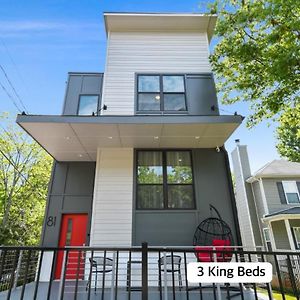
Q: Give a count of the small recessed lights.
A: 5